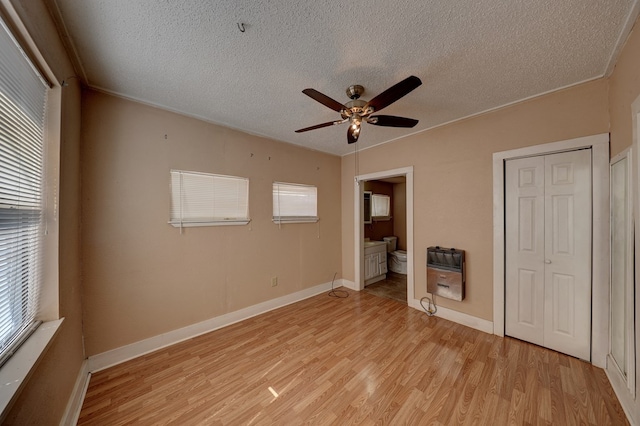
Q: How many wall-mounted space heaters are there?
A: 1